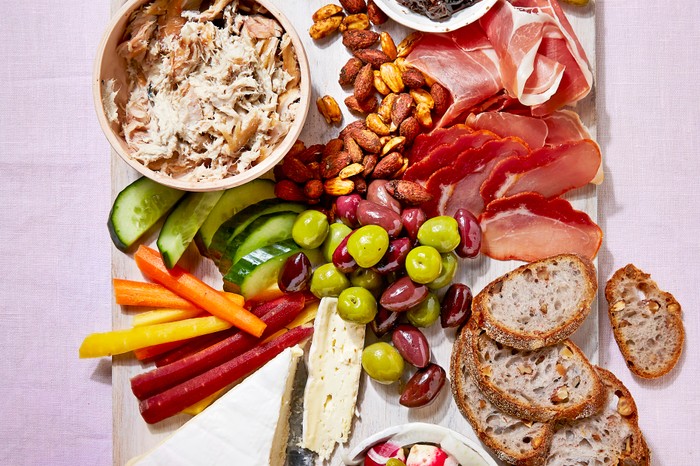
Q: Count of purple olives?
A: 13